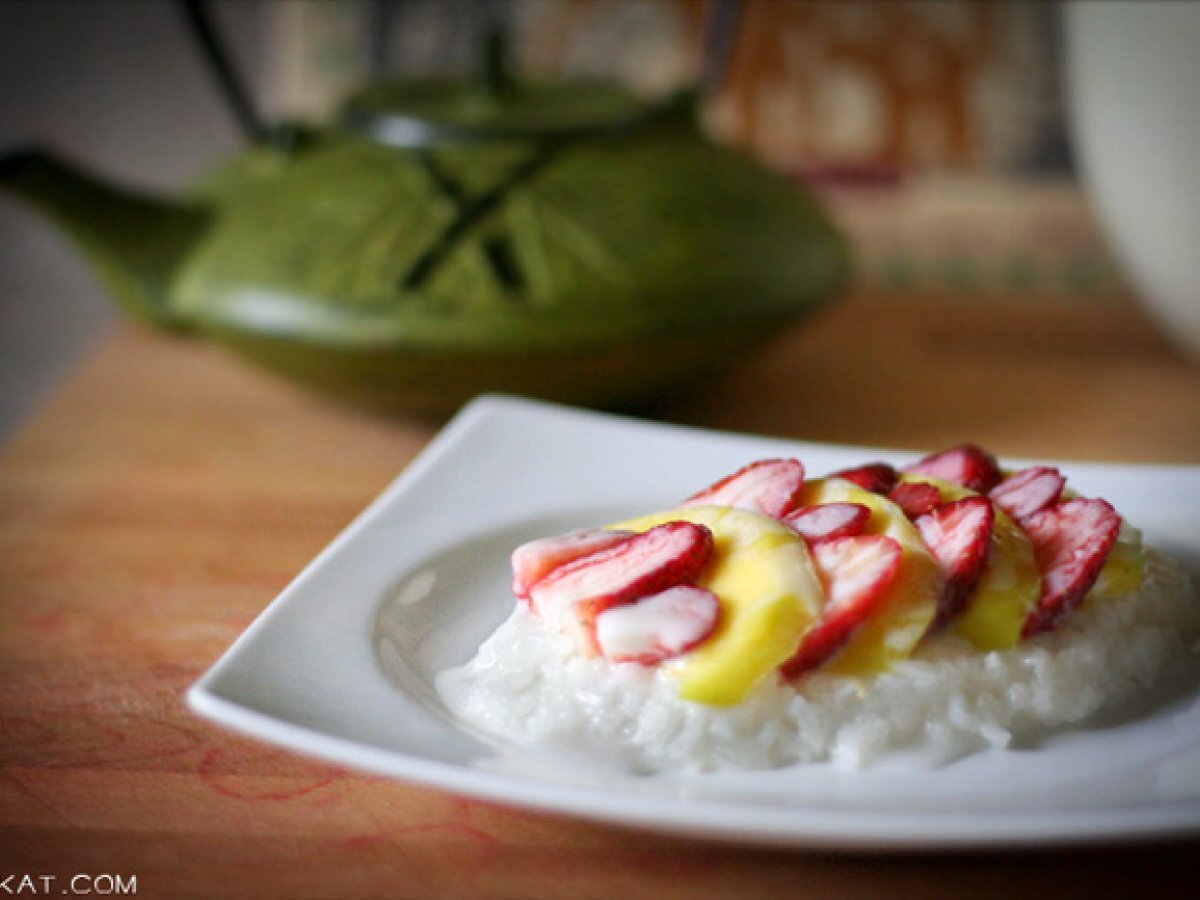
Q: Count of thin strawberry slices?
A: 12